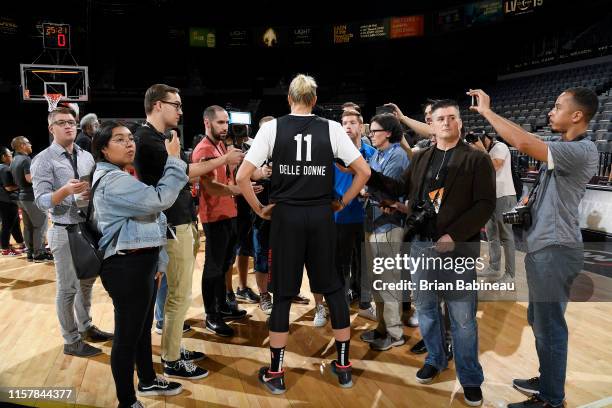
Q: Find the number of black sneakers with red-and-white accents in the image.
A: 2